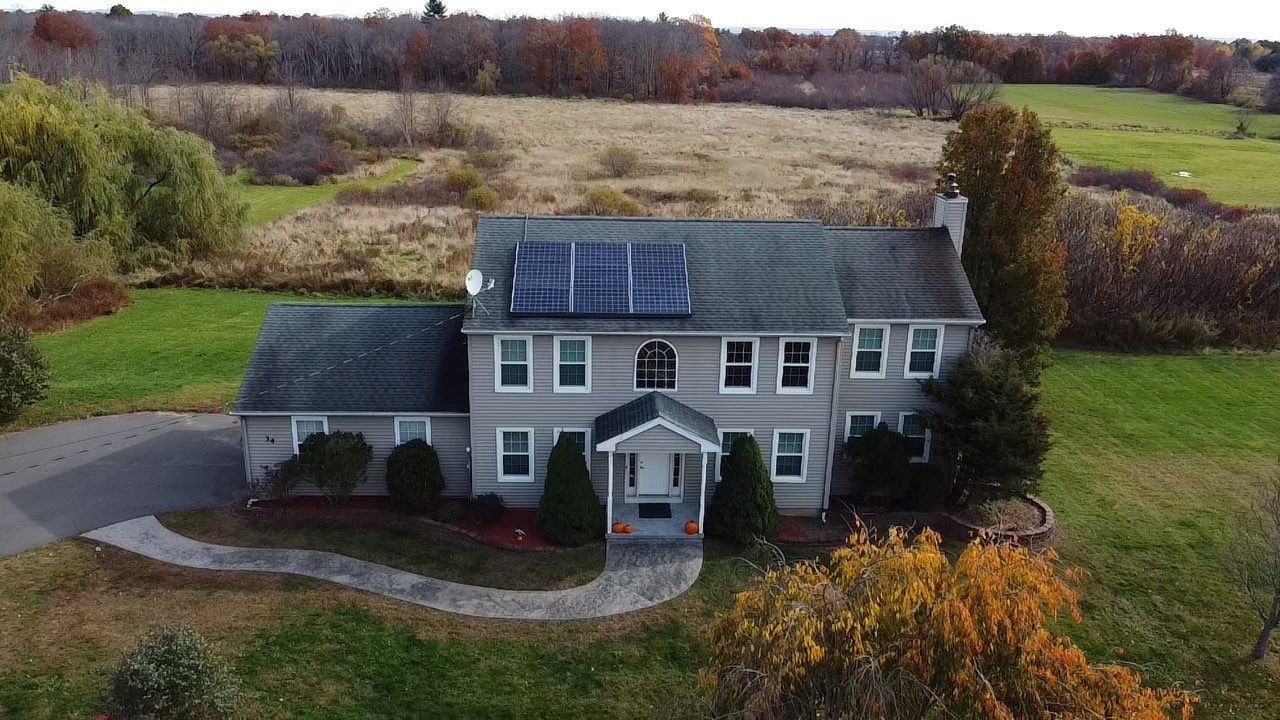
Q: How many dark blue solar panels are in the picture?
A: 3